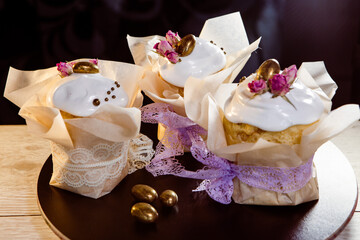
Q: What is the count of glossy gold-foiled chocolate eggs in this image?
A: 6